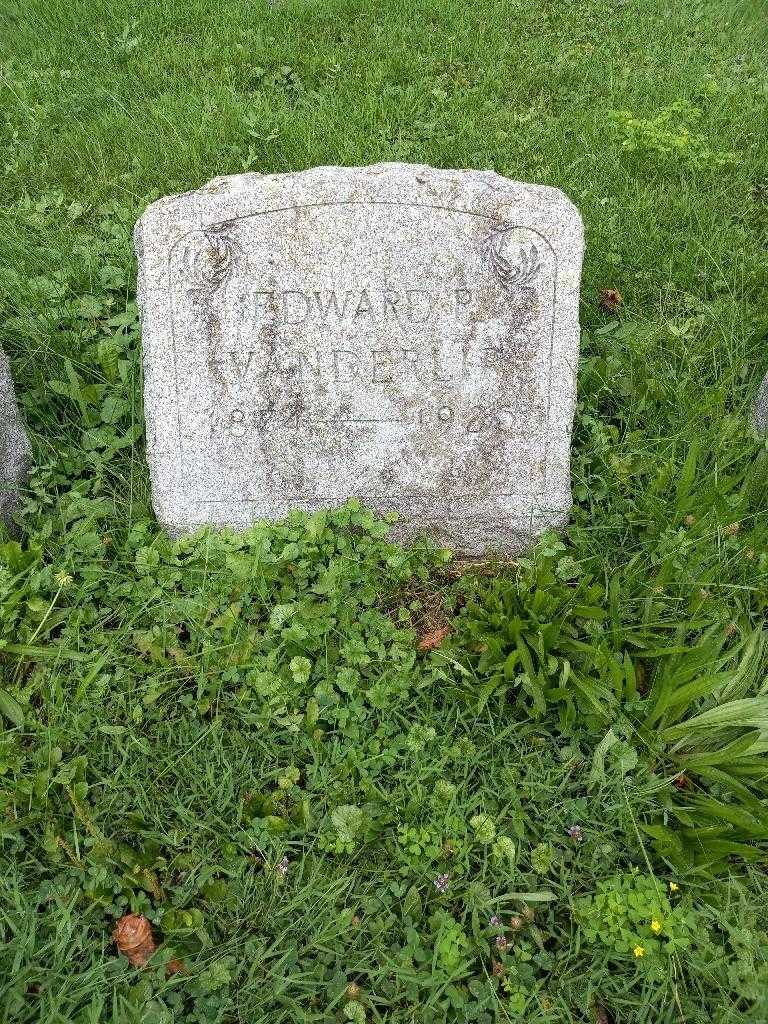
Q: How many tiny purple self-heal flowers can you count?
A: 5